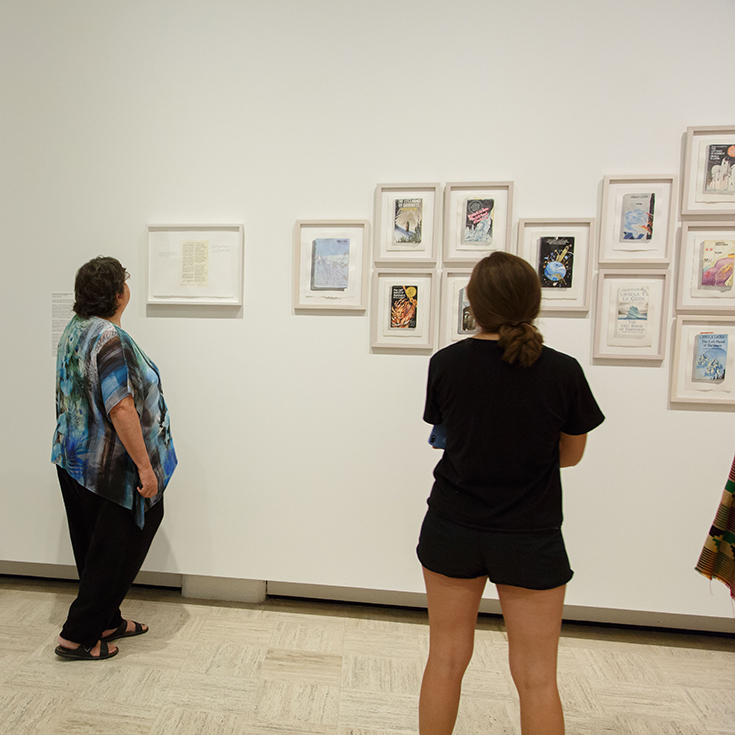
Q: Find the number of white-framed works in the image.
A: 12